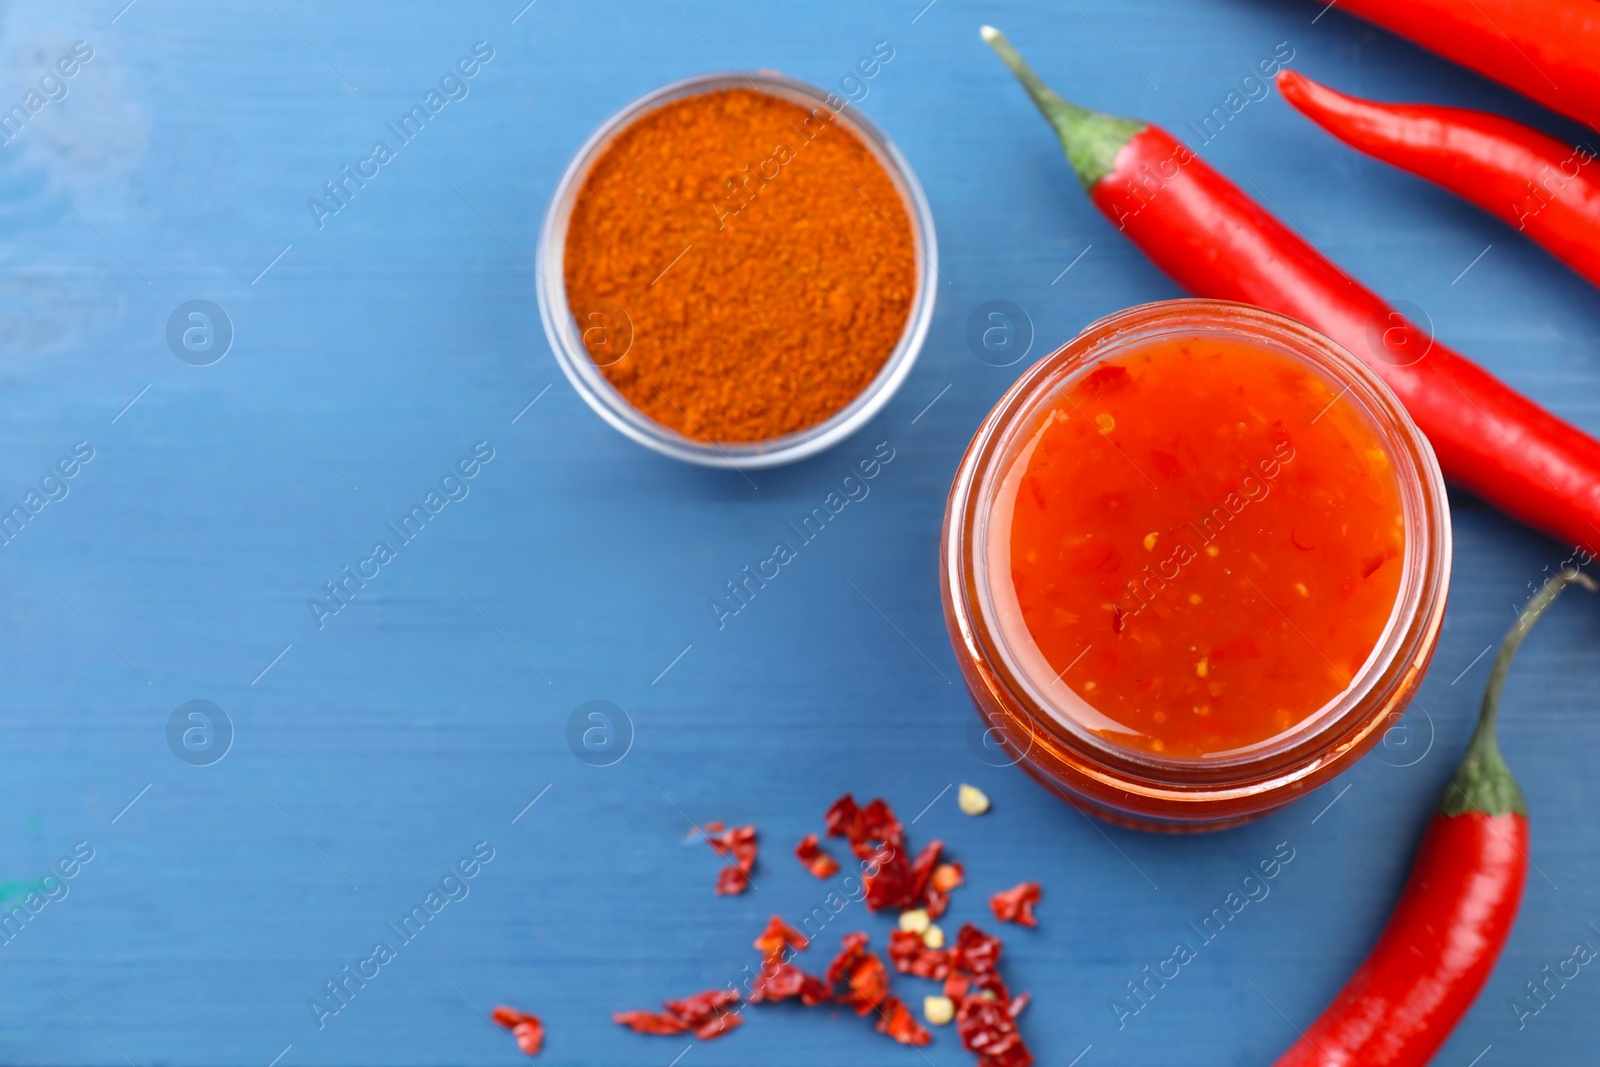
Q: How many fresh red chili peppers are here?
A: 4